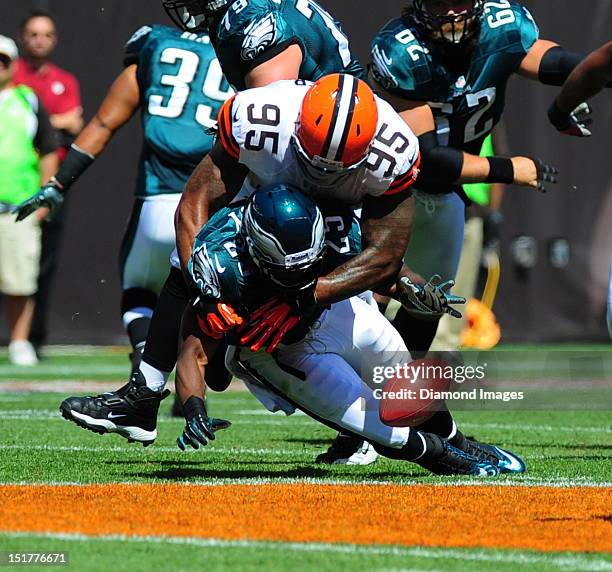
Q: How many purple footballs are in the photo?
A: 0